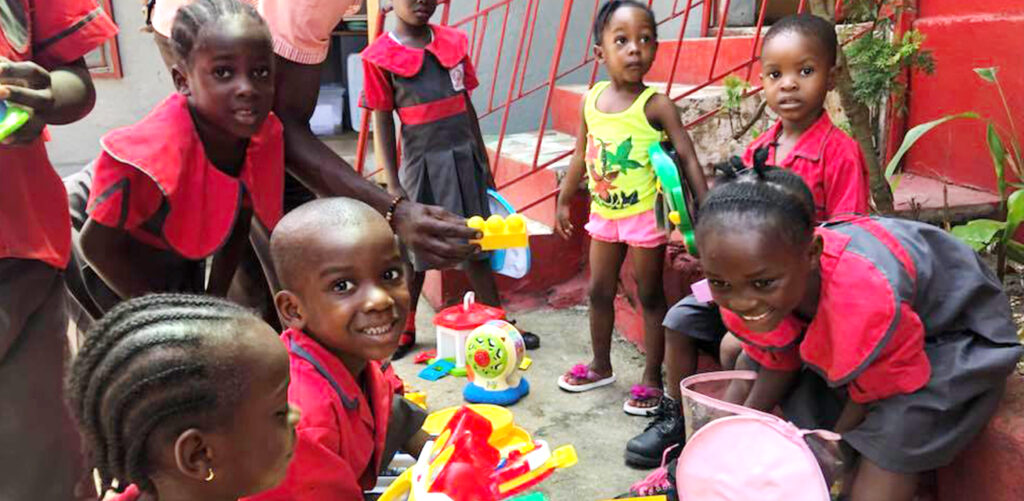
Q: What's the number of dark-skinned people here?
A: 9